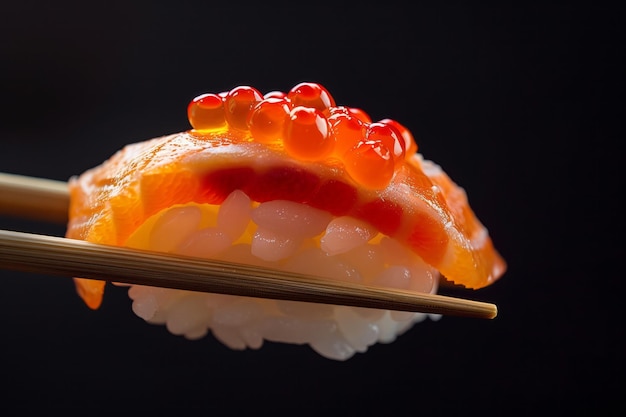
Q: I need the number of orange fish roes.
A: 11